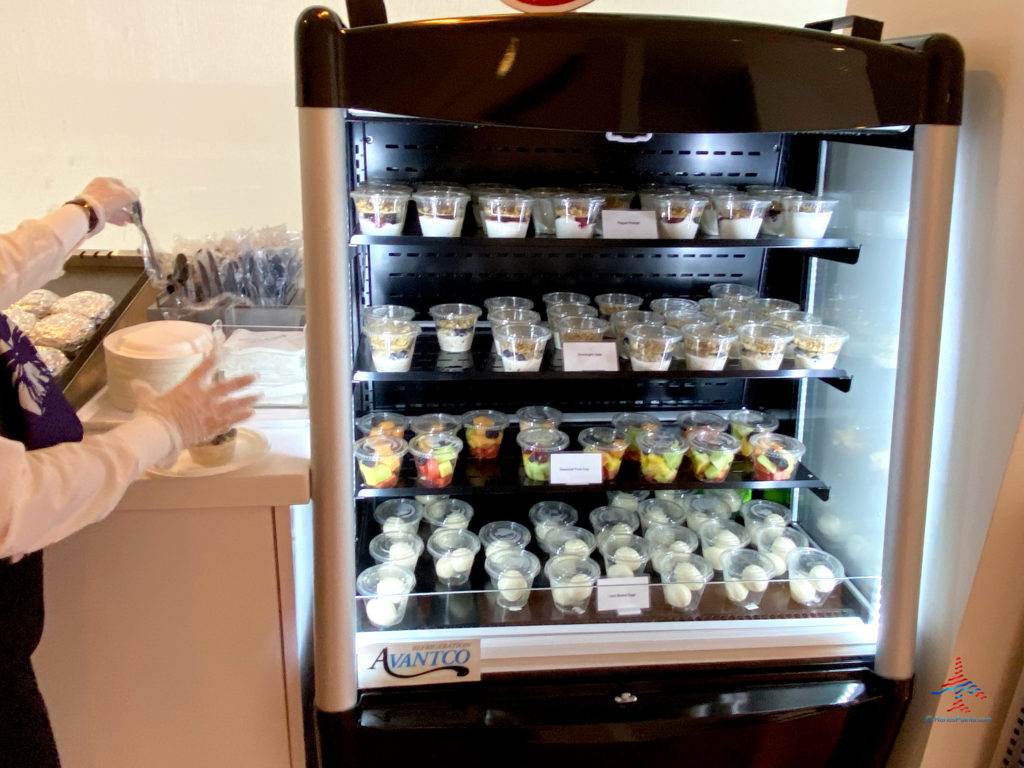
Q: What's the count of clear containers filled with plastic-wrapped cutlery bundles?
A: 1